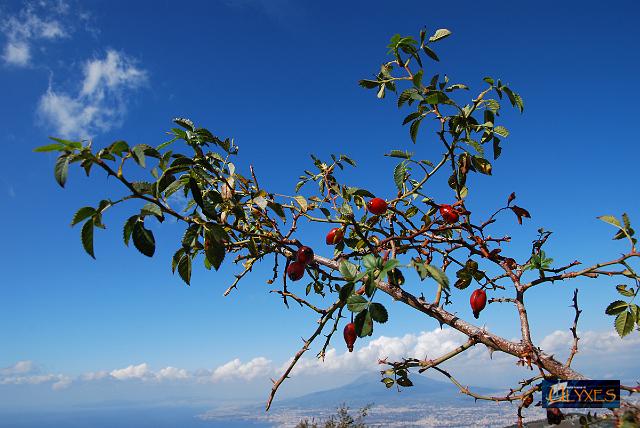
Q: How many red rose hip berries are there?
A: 7